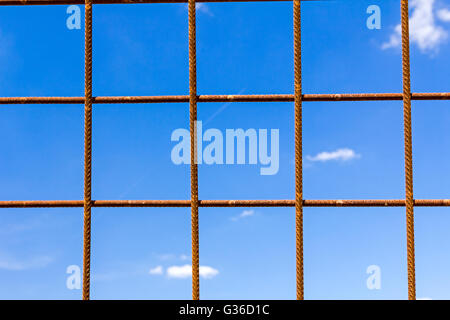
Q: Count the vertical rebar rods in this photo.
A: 4